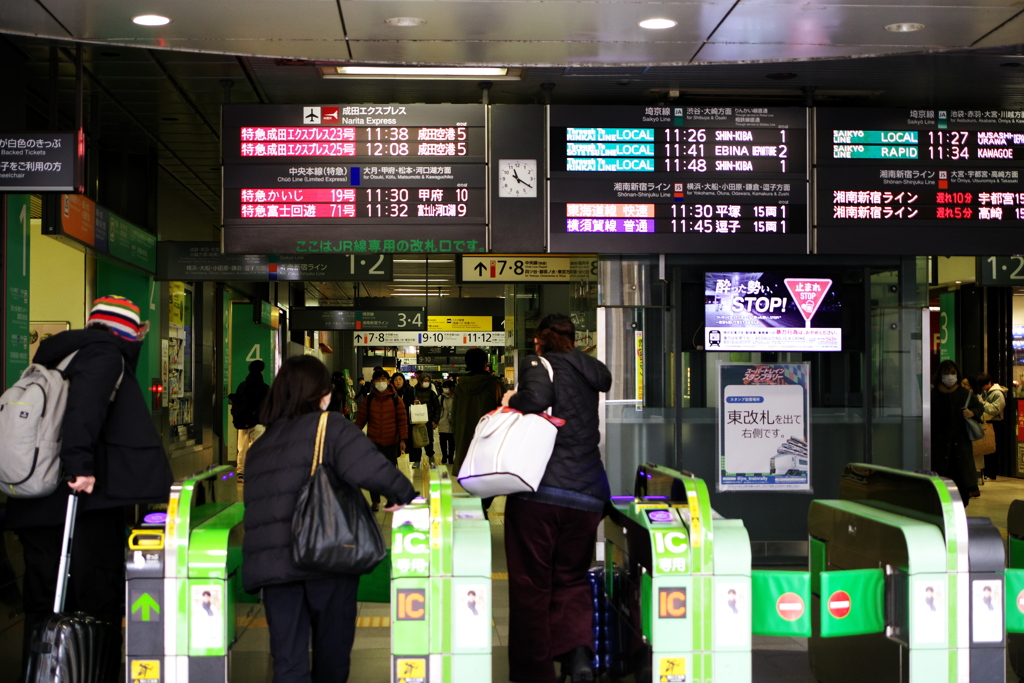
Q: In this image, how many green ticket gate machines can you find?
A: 4